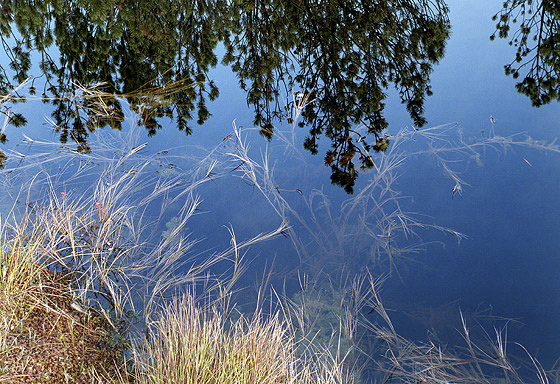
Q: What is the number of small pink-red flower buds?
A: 3